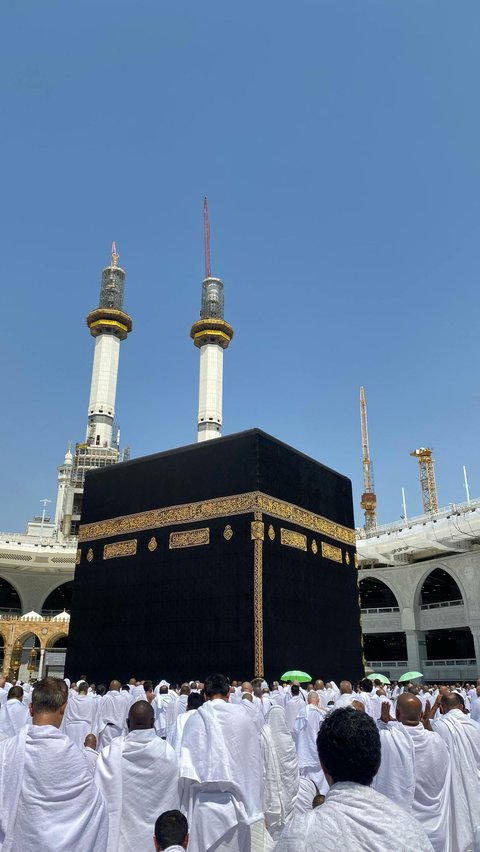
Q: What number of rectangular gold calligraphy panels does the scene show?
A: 4